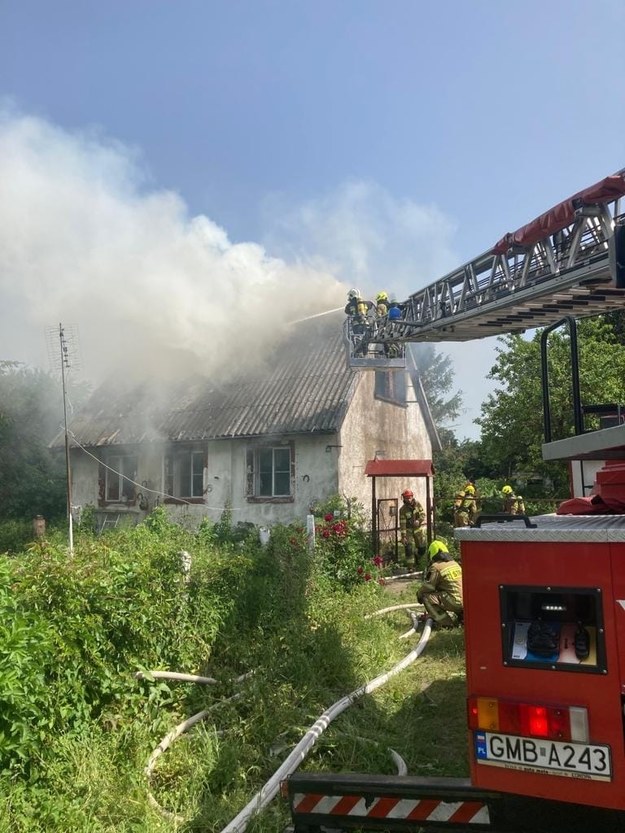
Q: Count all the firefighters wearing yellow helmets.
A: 4